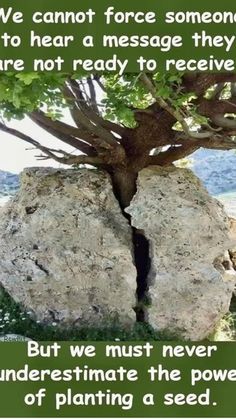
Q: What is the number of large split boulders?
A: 2